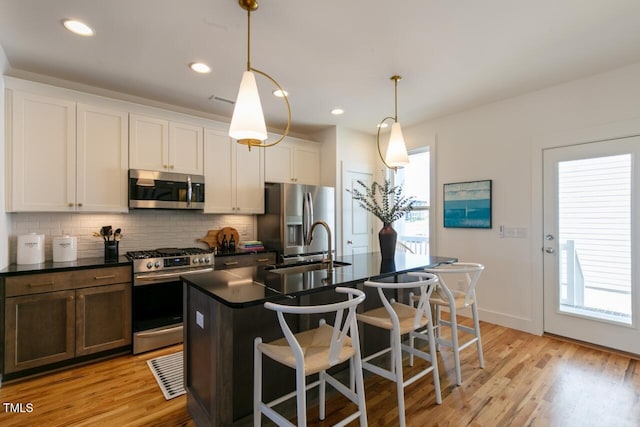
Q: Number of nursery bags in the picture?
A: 0